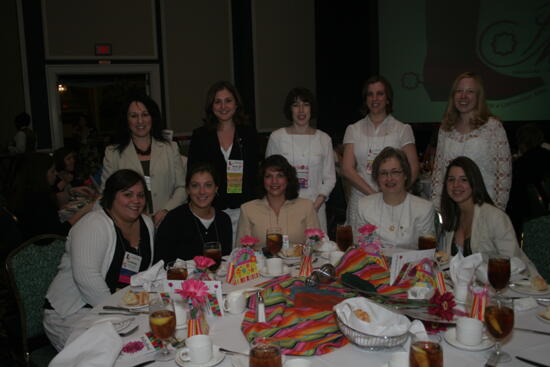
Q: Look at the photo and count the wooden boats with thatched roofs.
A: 0